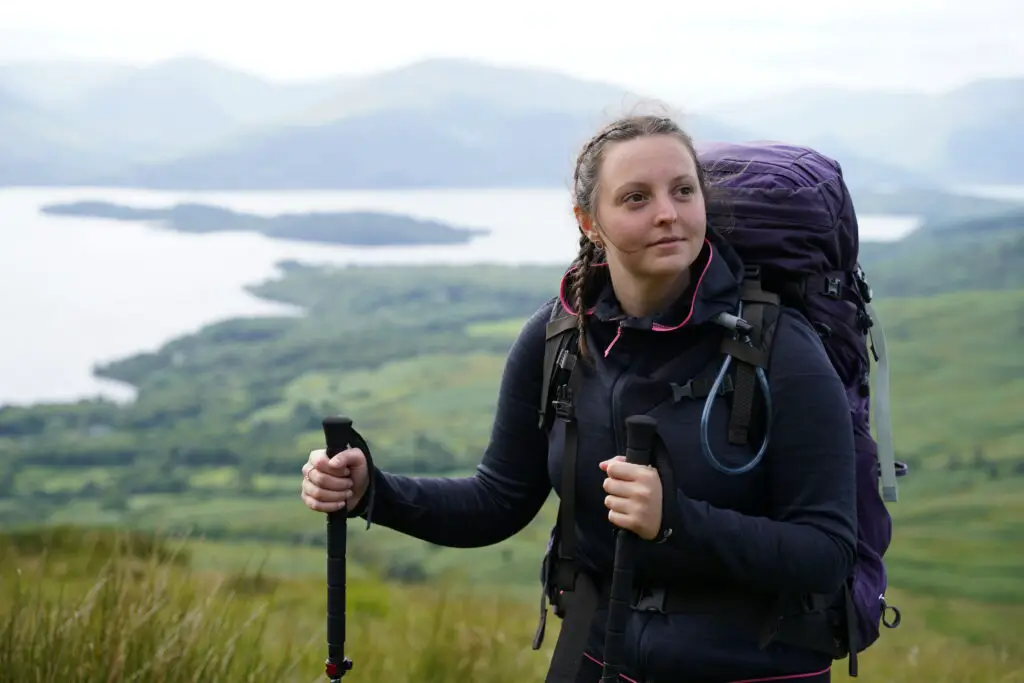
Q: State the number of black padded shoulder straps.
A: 2